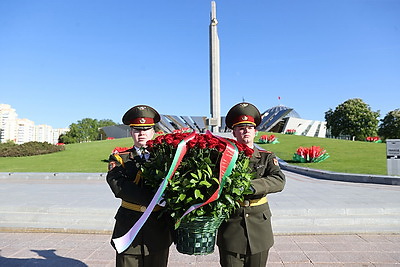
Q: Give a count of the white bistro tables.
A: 0